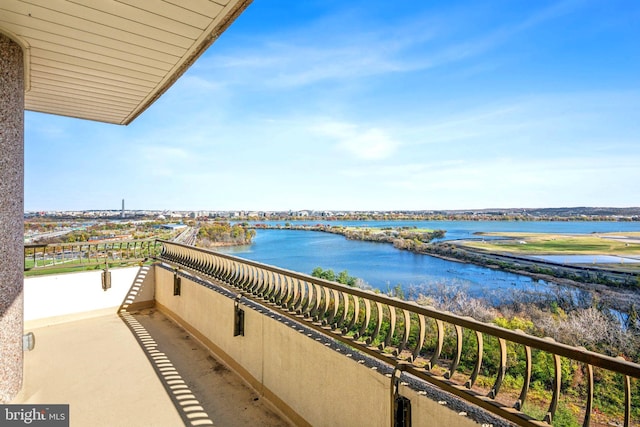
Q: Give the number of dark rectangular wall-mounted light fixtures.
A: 4